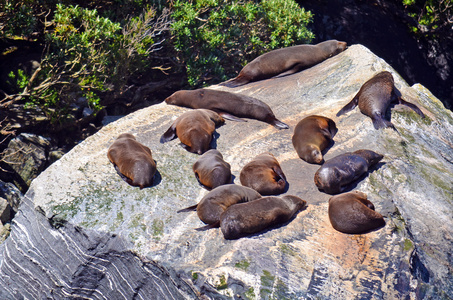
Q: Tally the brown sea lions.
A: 12